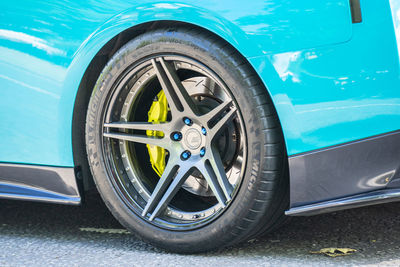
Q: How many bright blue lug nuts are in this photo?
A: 5